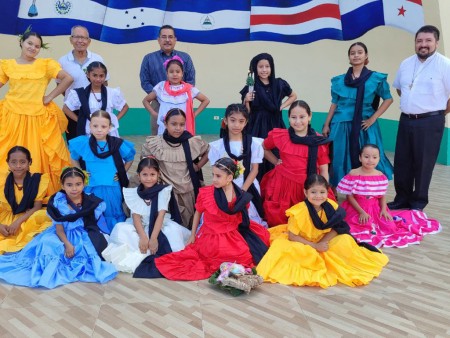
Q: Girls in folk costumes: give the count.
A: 15